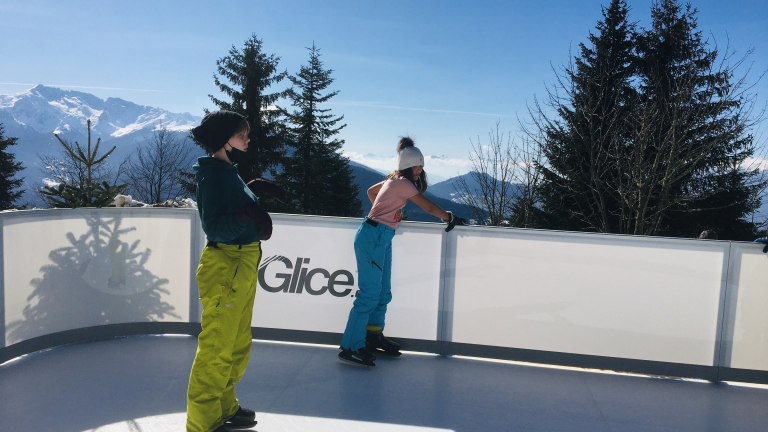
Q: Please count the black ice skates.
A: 4